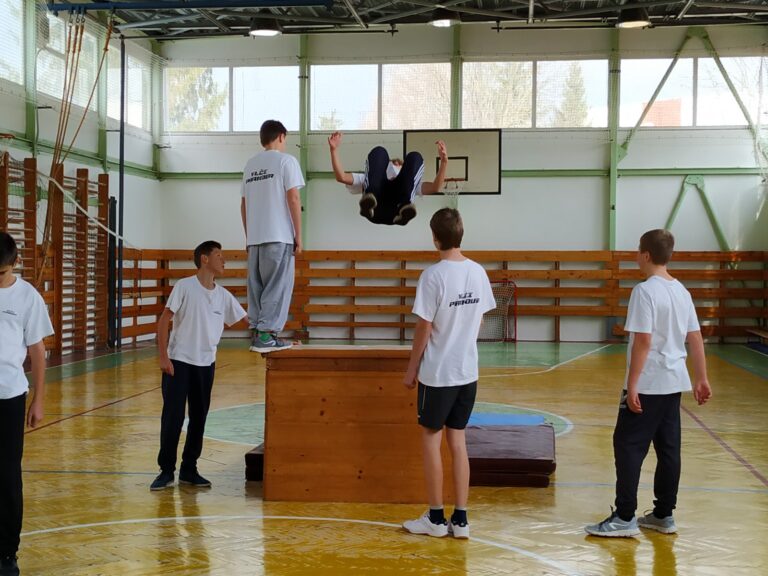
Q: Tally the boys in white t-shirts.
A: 6